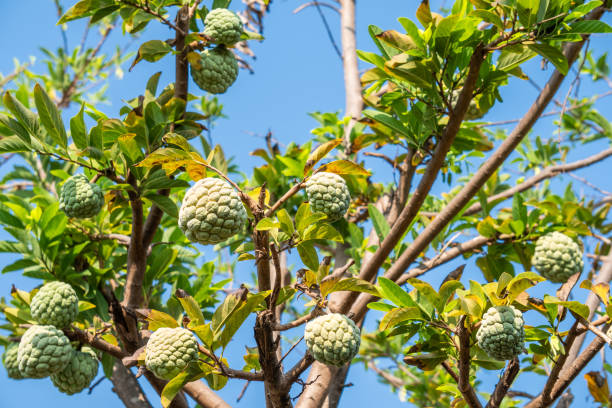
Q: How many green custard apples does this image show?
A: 13